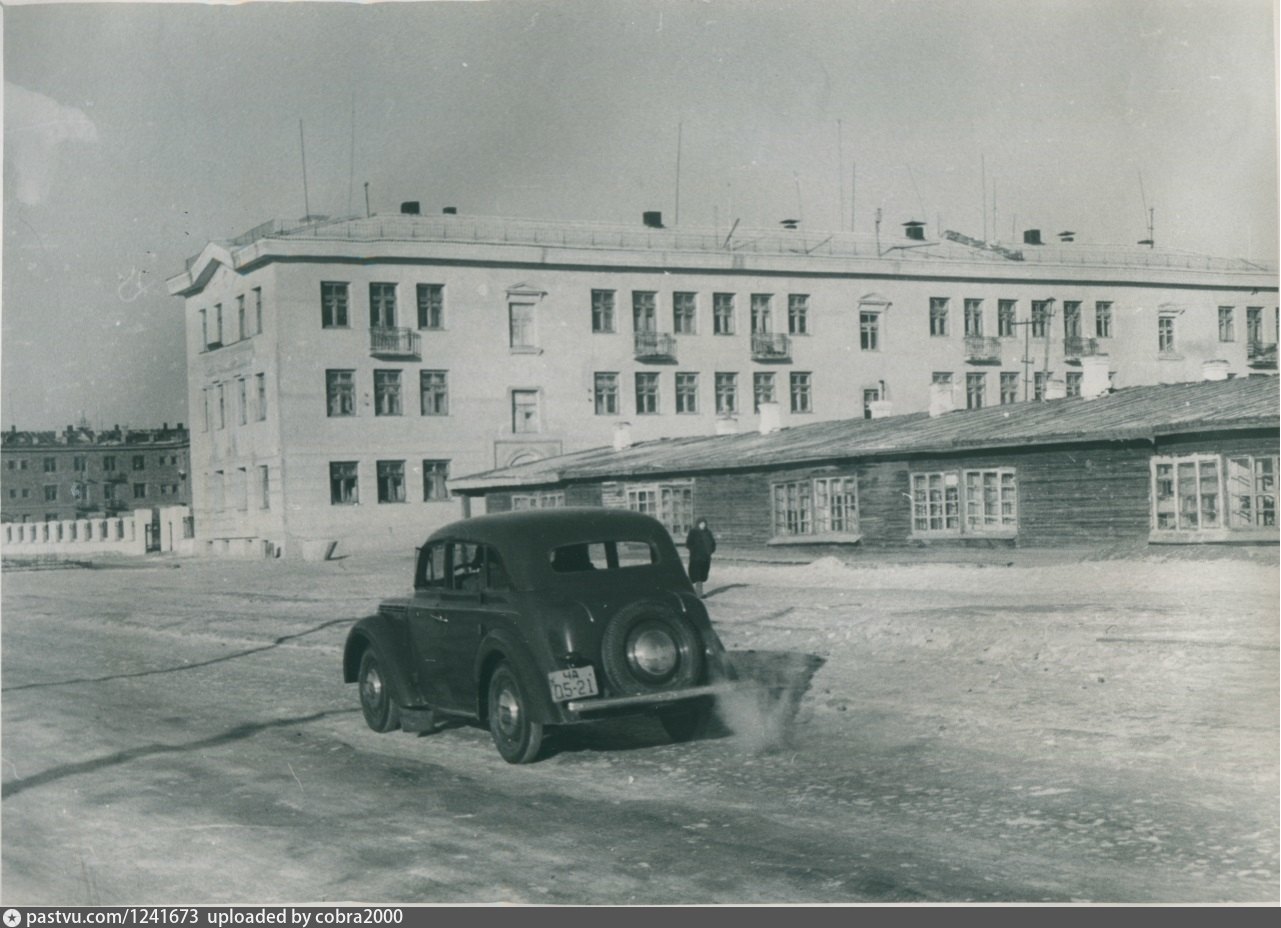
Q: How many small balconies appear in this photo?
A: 6